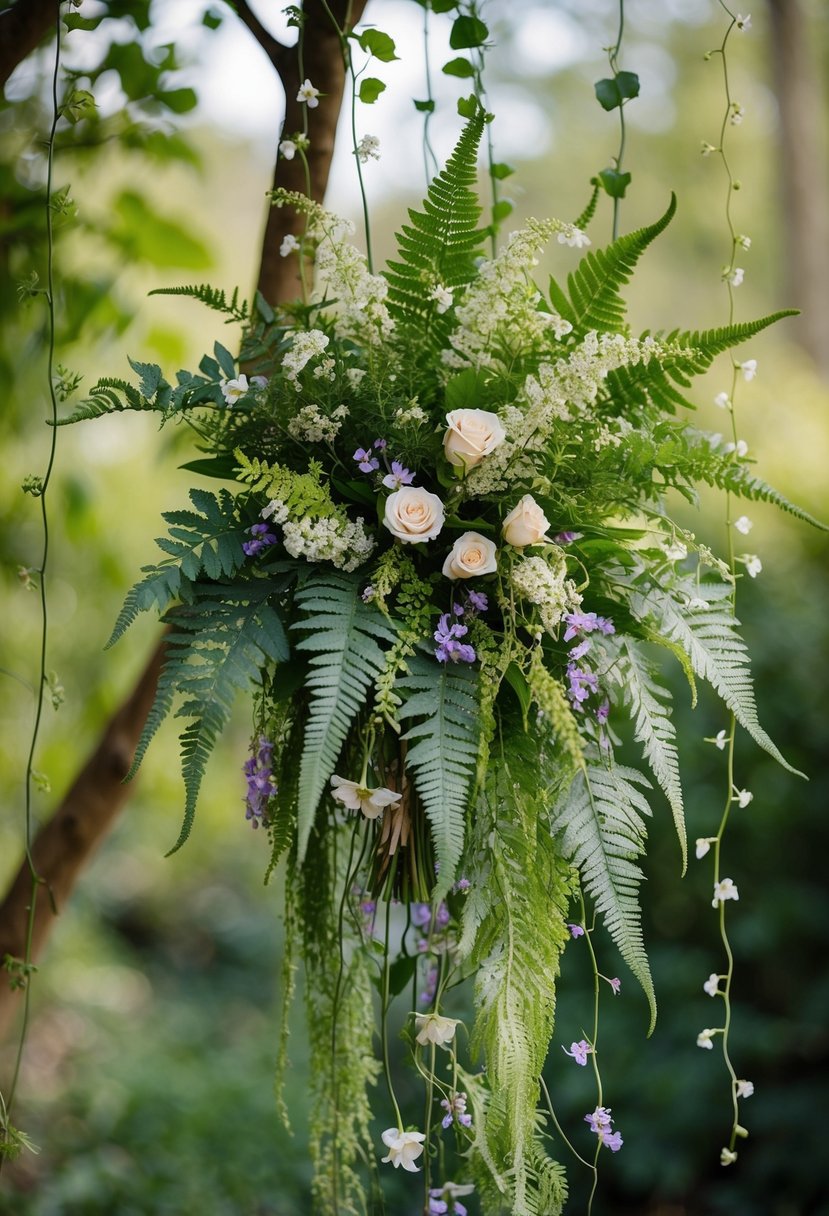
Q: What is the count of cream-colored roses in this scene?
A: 4